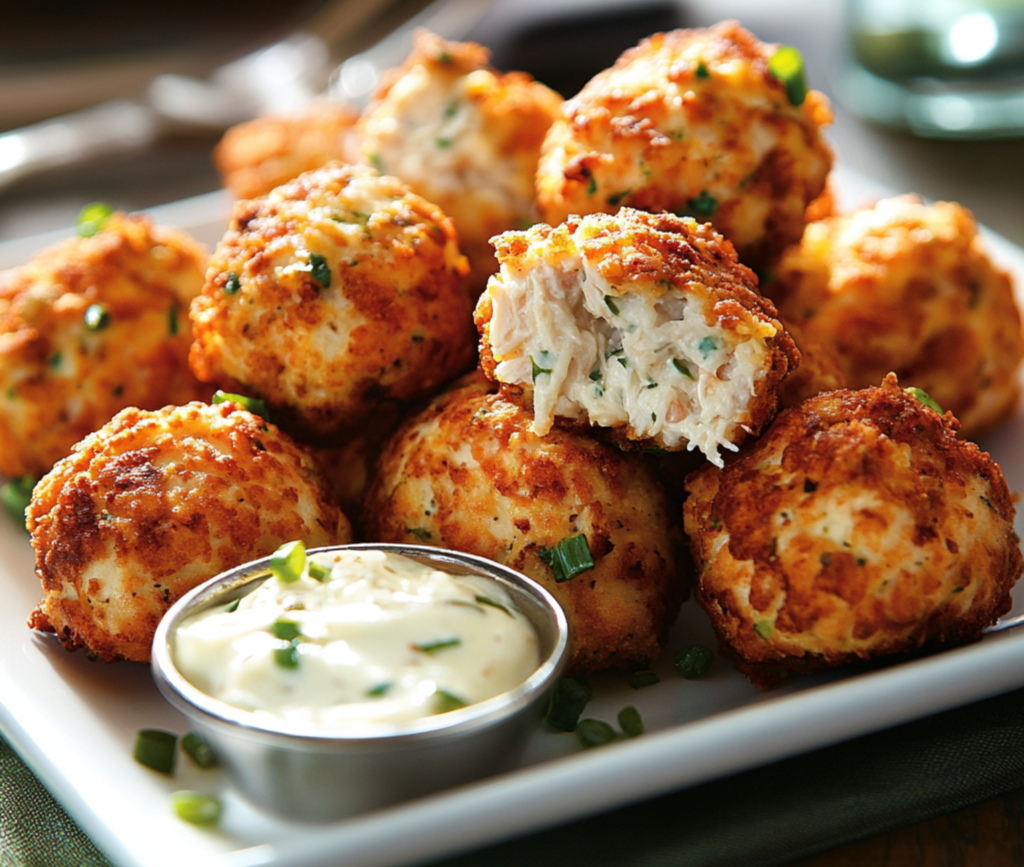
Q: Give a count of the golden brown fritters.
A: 10